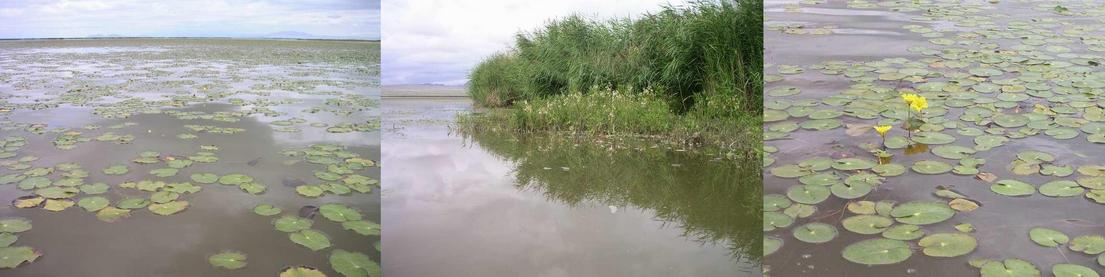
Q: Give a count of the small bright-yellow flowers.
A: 3